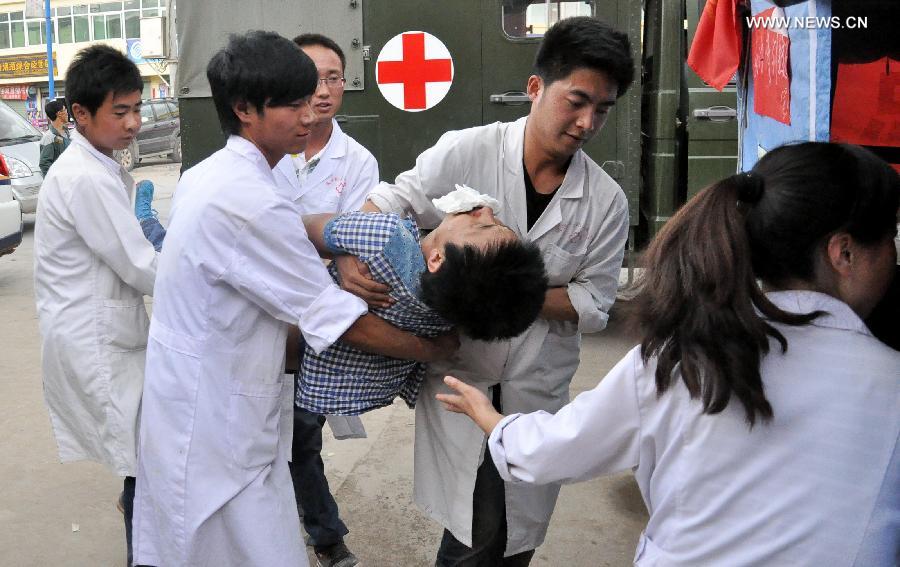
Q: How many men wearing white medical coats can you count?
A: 4